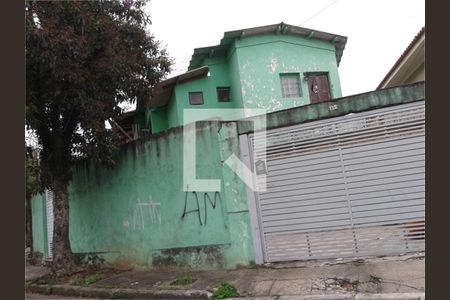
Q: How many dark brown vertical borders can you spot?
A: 2